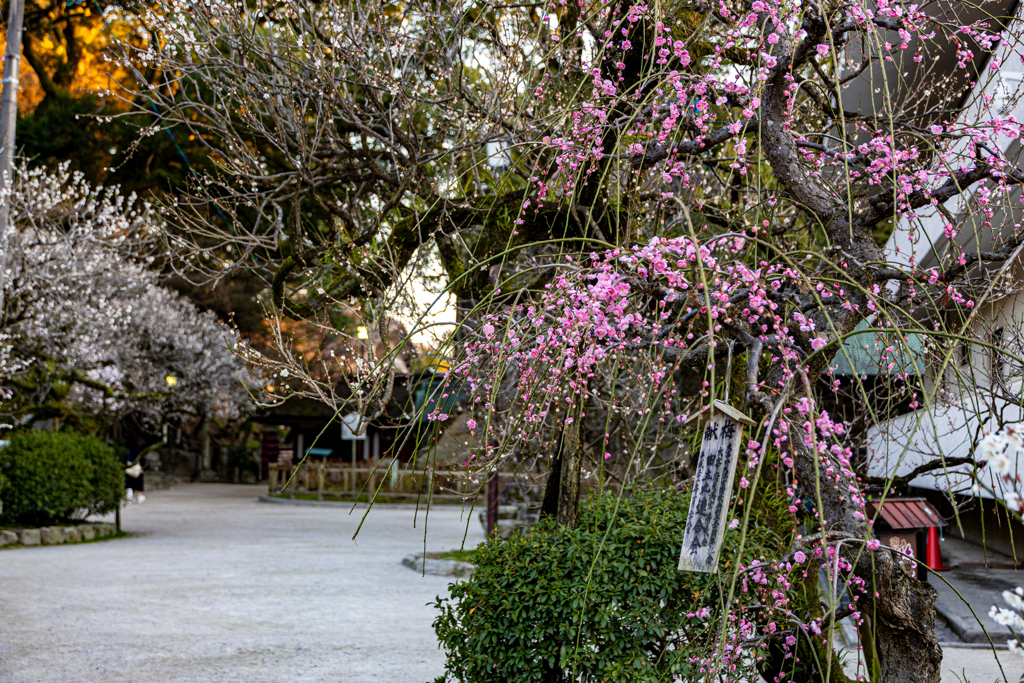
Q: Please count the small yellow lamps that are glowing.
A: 2